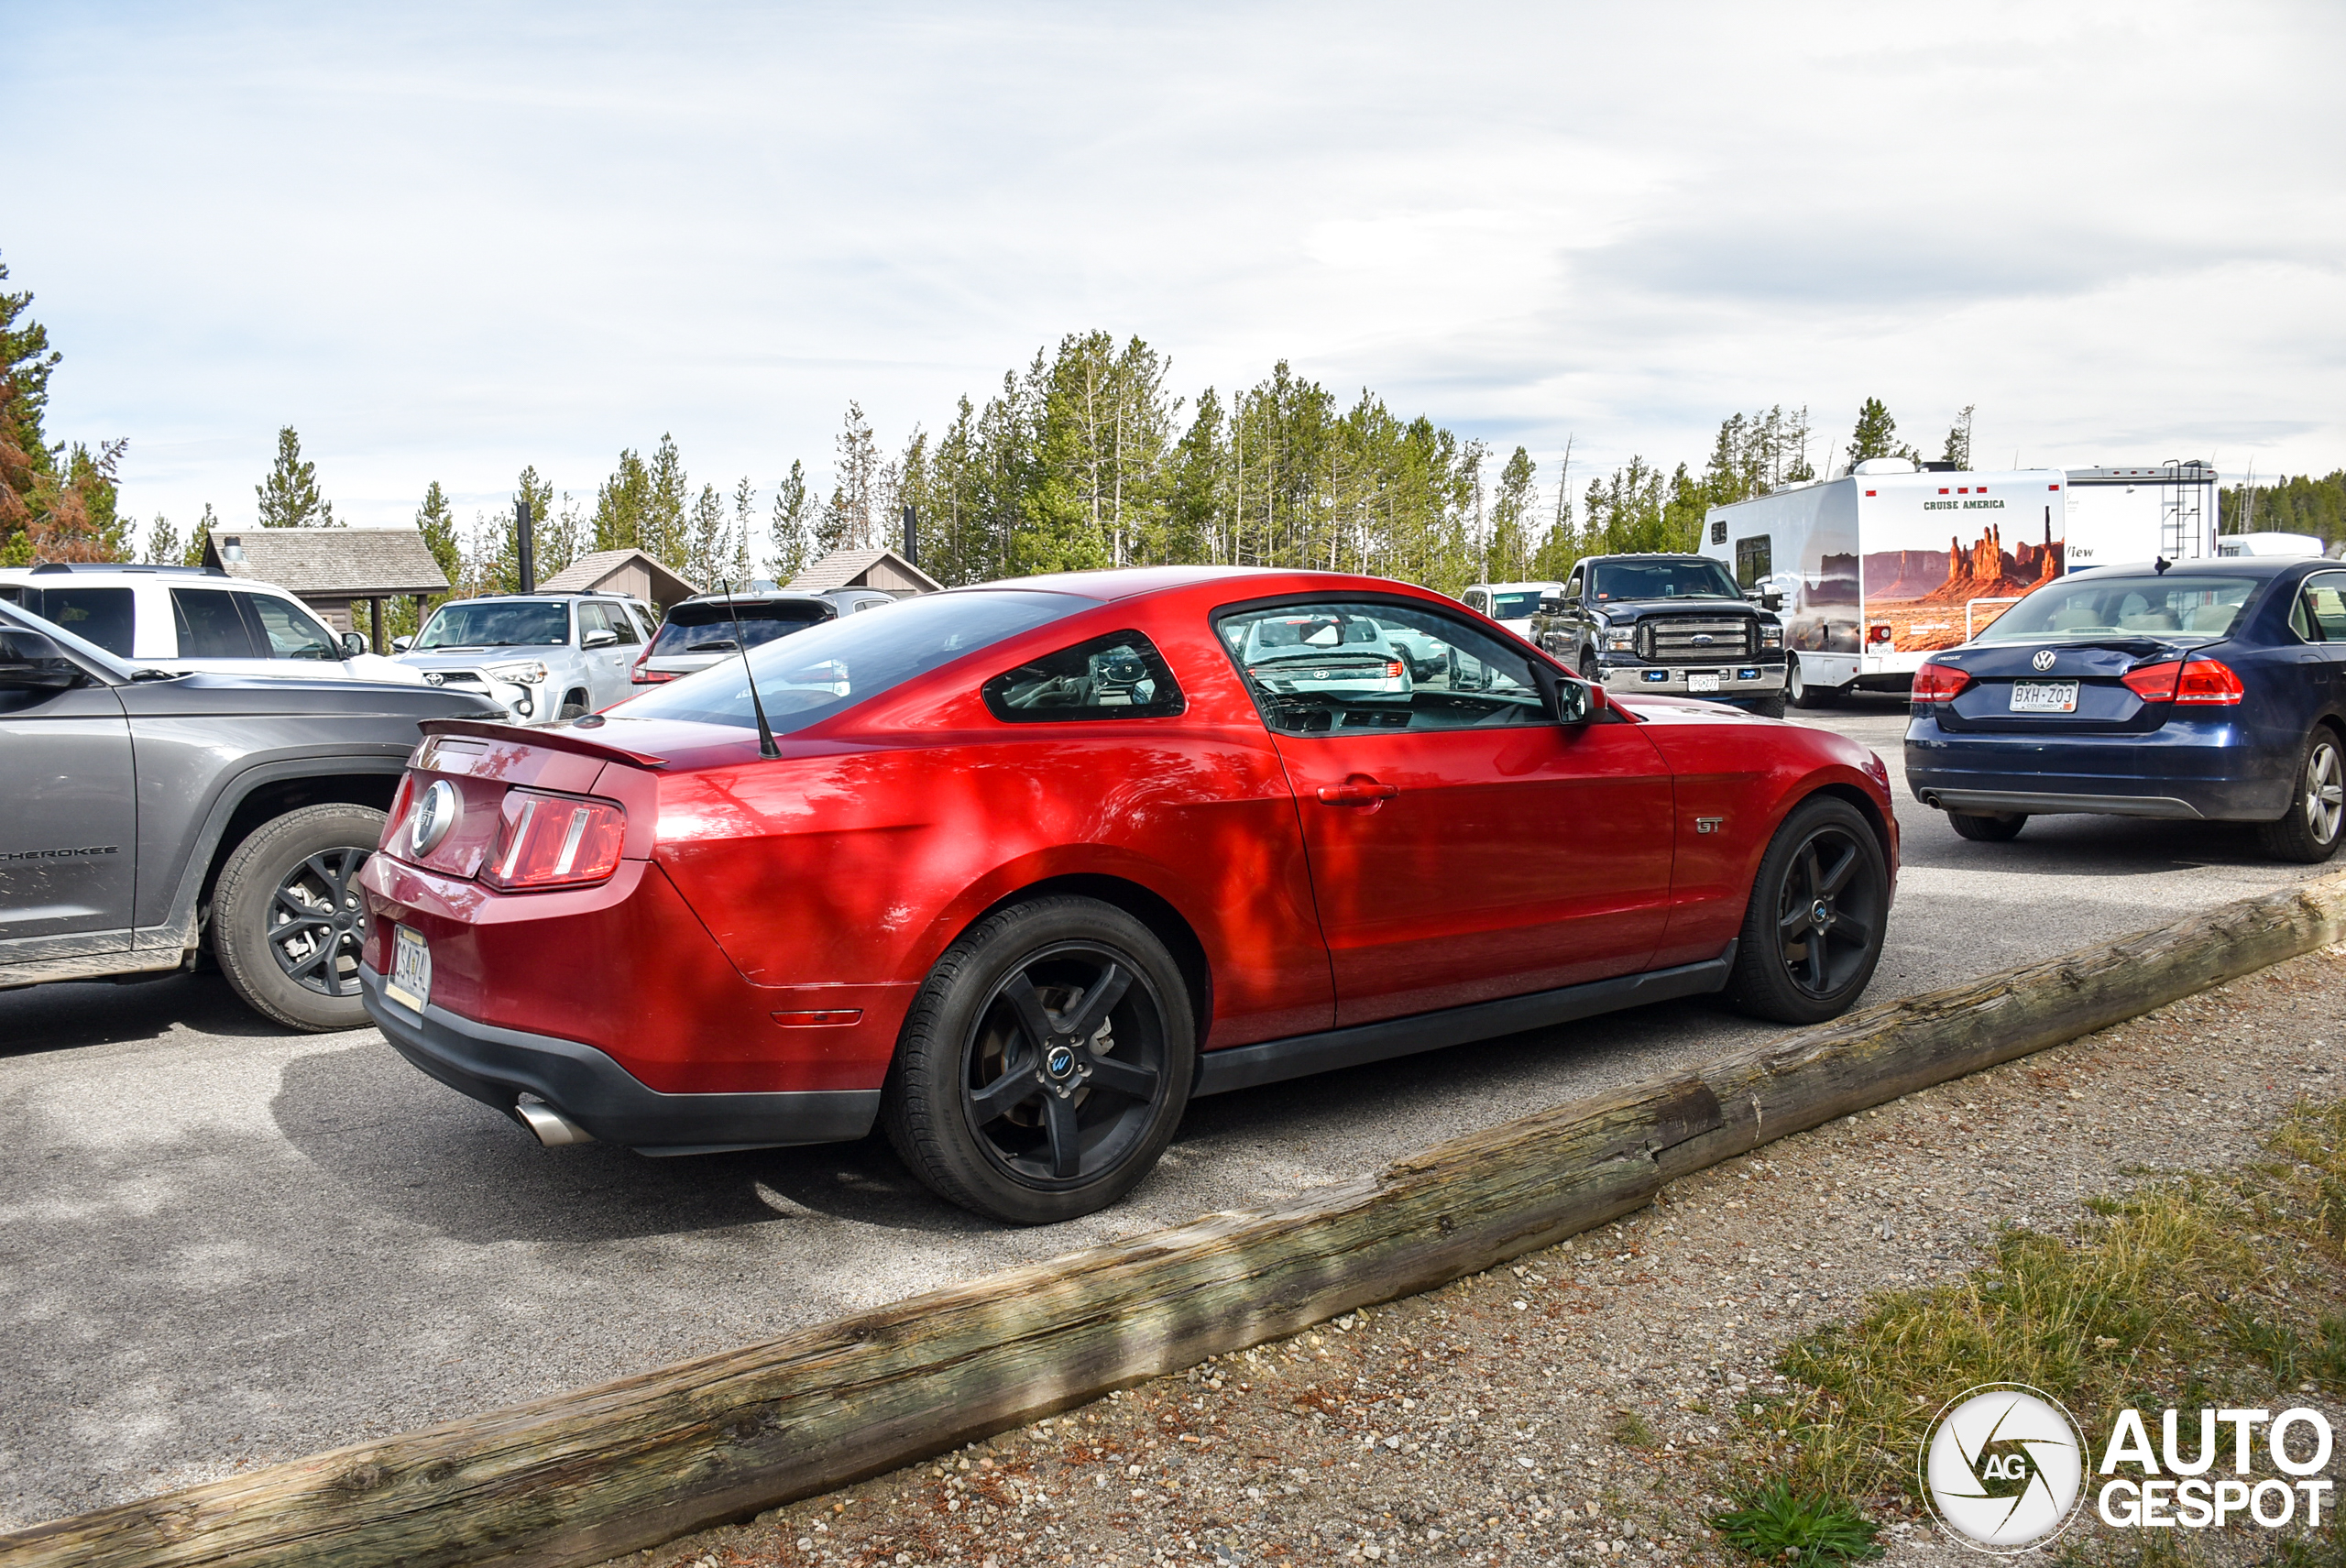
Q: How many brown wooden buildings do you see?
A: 3